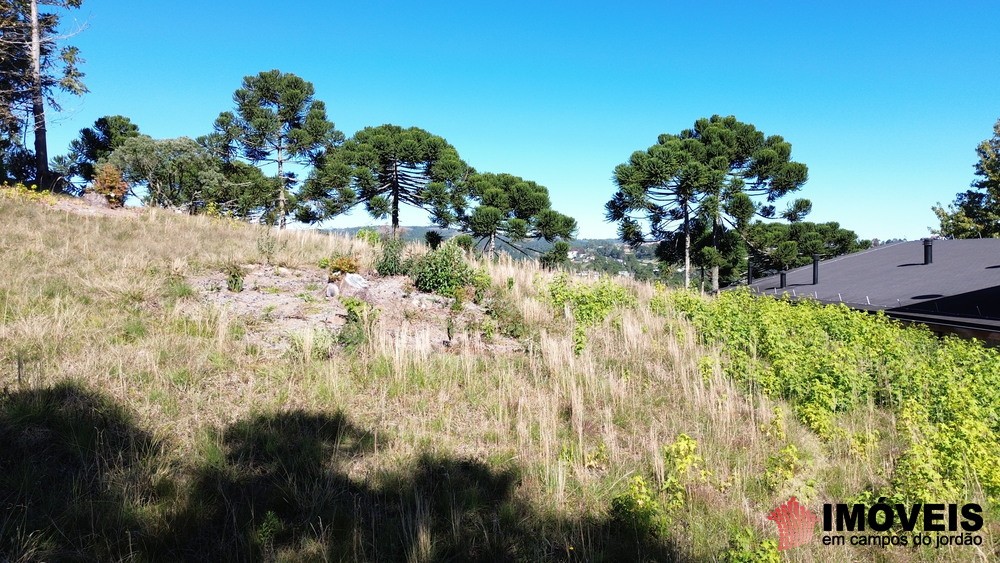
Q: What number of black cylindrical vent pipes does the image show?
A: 4